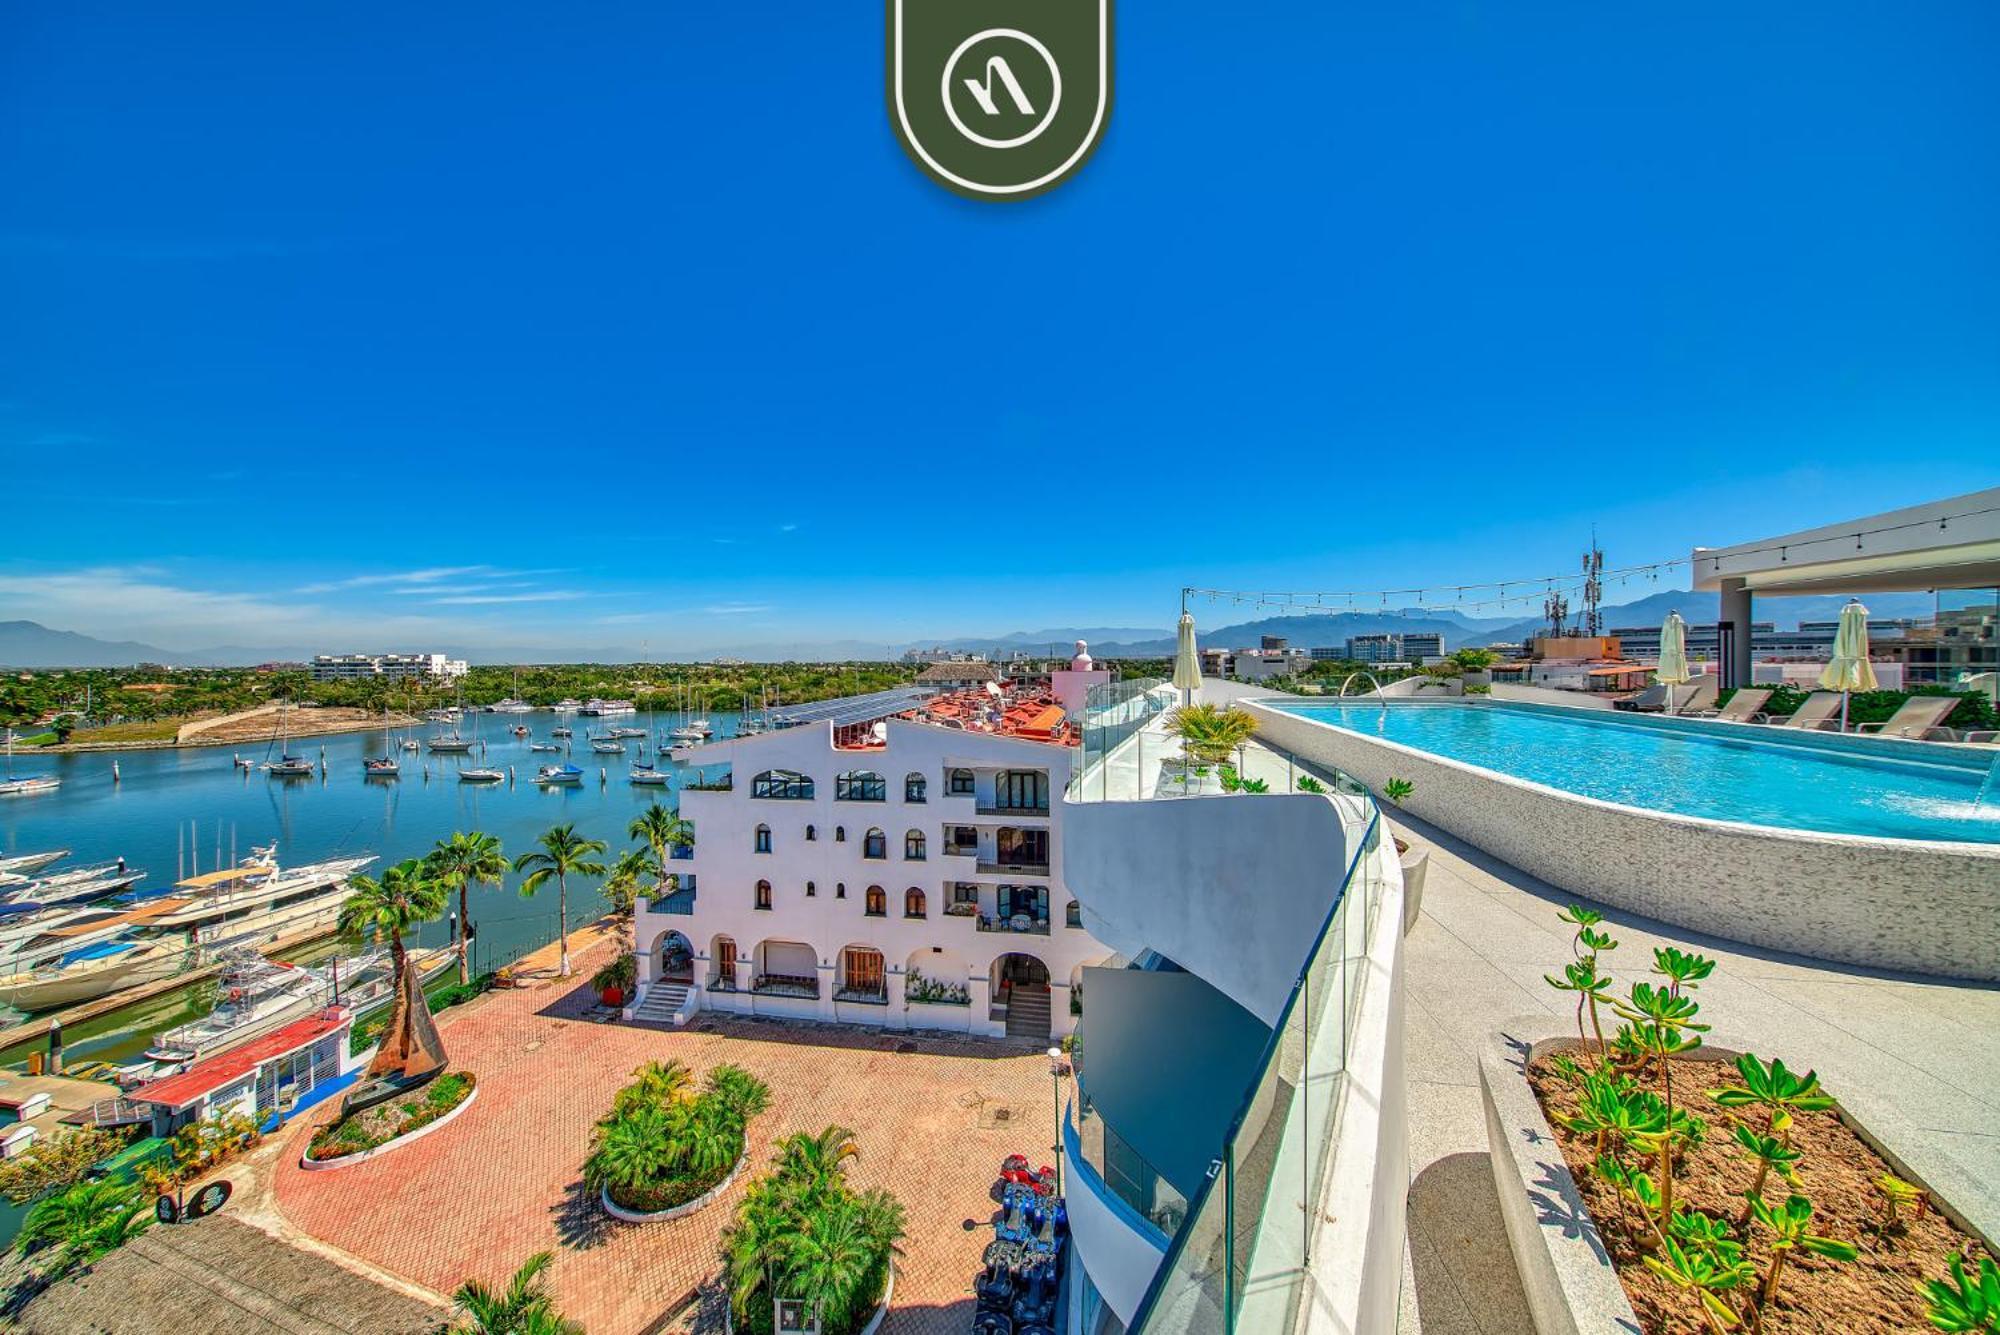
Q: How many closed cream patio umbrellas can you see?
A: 3